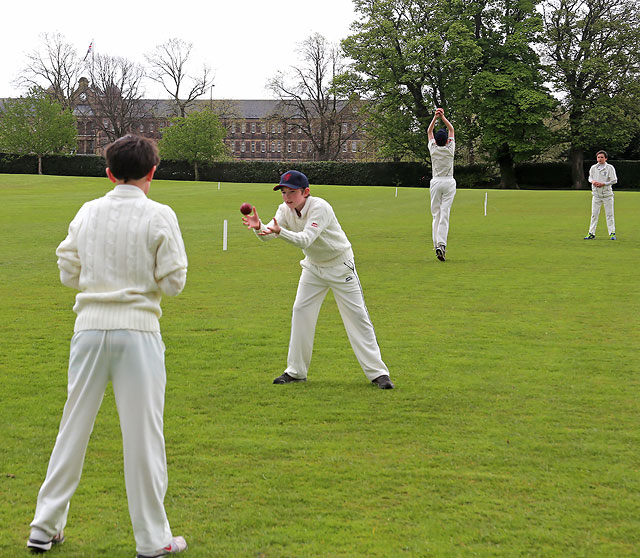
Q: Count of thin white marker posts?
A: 4